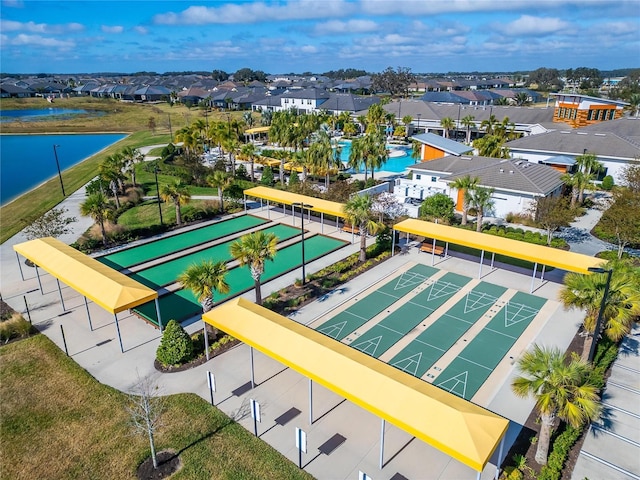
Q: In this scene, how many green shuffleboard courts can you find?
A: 4